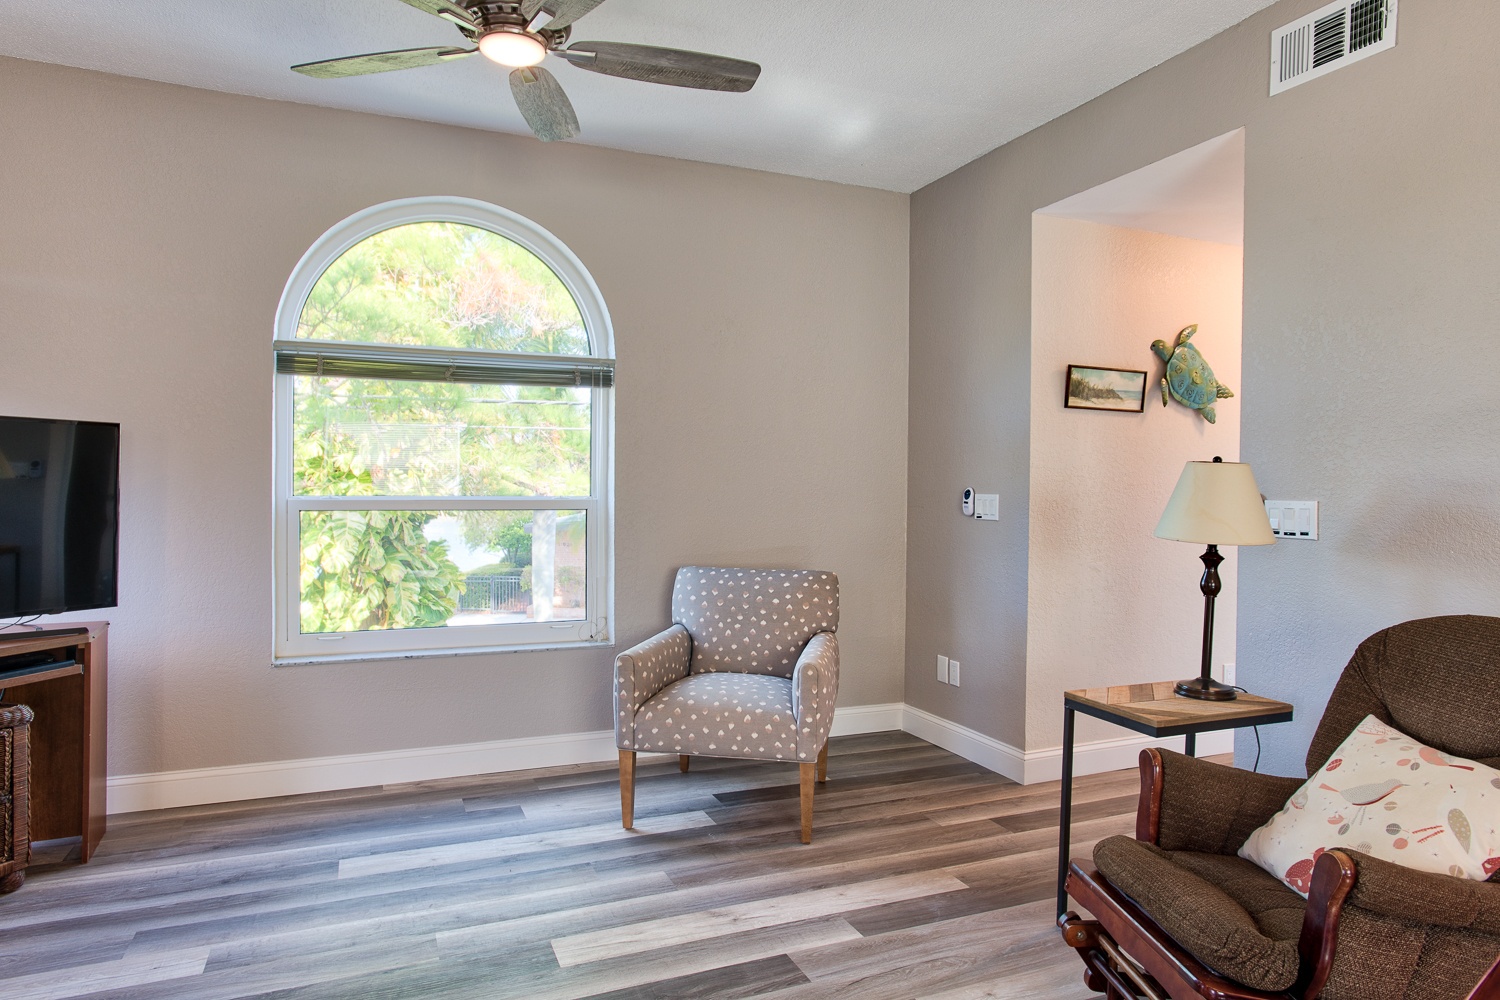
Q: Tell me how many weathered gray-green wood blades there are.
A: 5